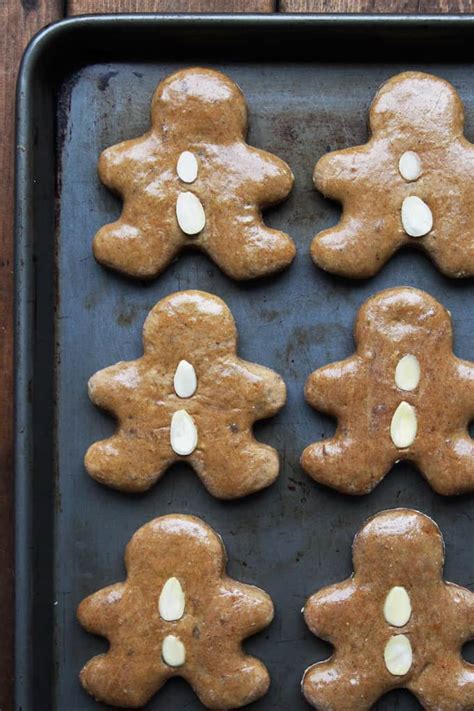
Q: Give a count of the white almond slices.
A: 12